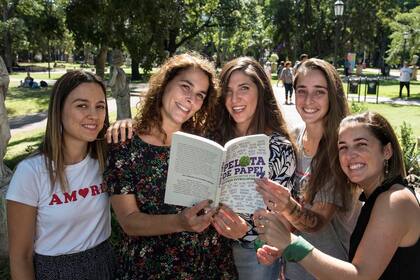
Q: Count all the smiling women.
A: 5